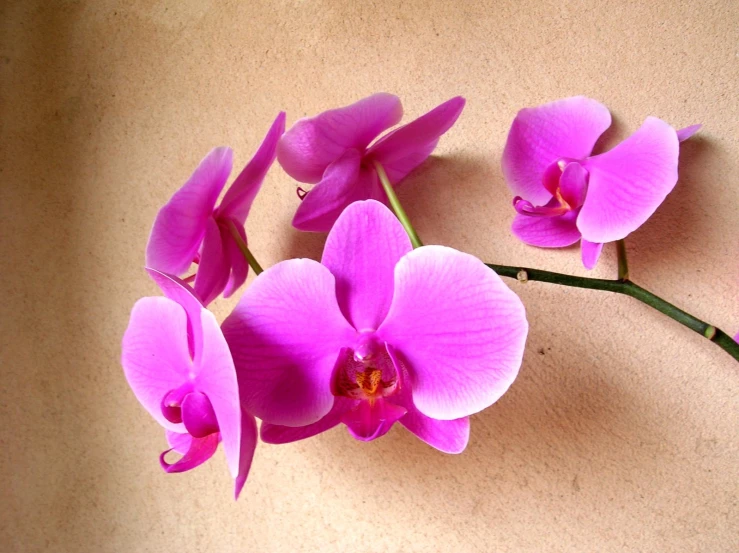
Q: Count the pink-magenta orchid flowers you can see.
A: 5